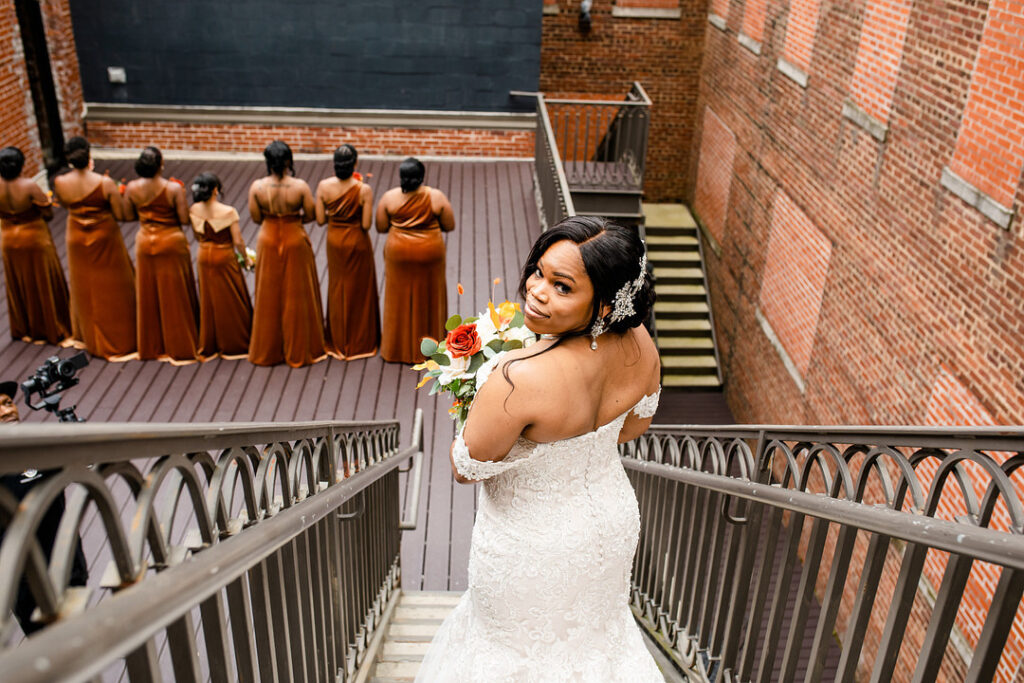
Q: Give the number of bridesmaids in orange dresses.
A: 7